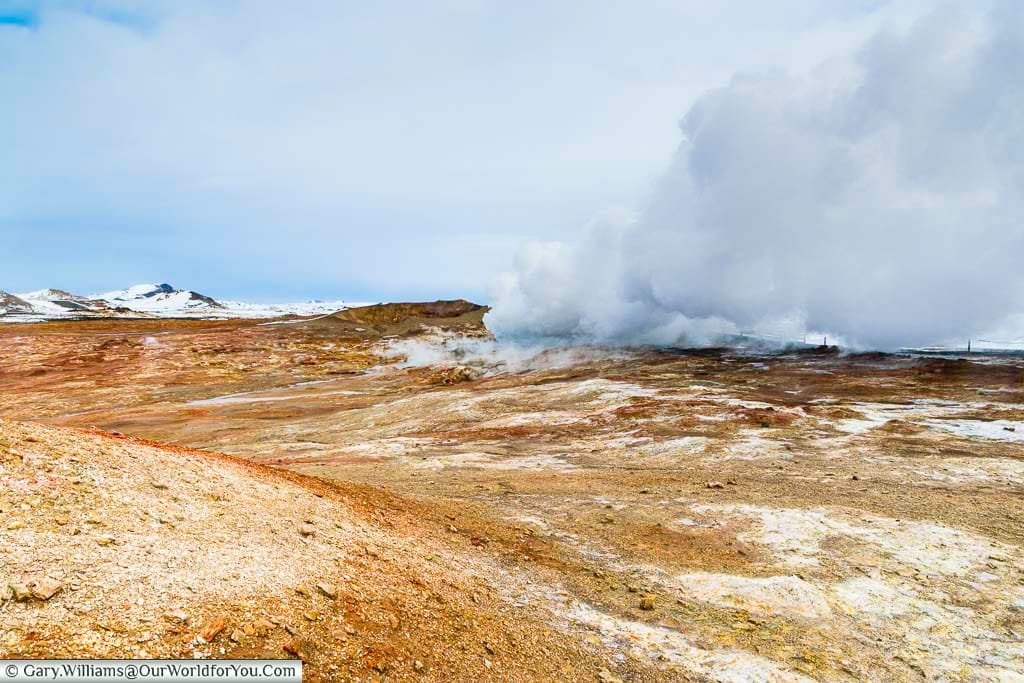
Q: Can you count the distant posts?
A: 2